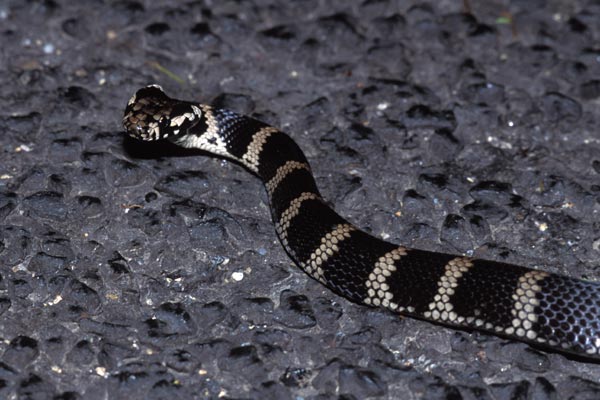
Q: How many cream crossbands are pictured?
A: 8